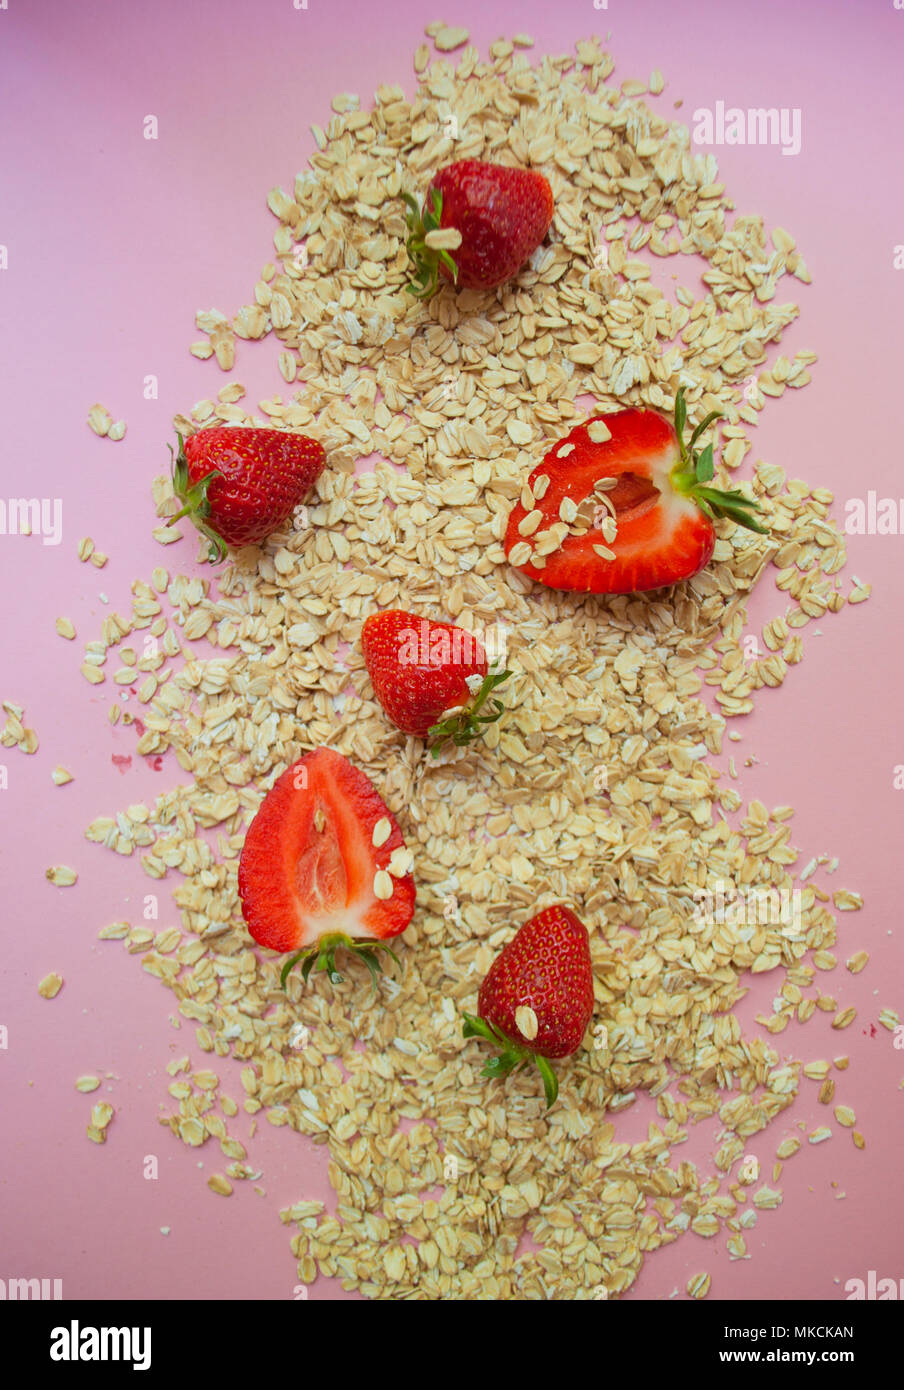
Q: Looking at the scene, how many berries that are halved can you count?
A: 2